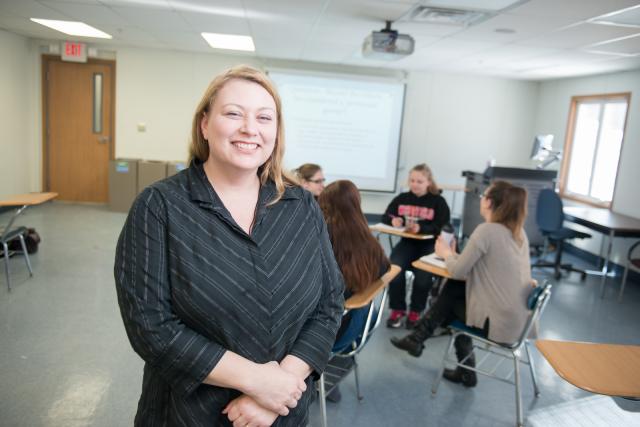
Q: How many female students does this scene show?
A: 4